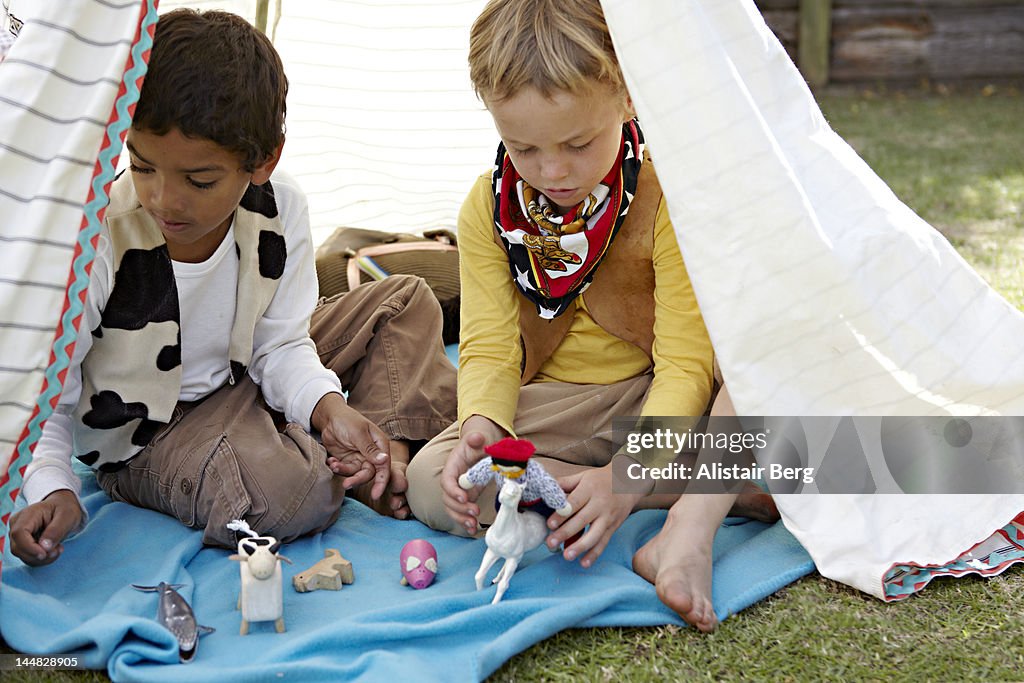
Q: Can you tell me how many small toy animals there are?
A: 5